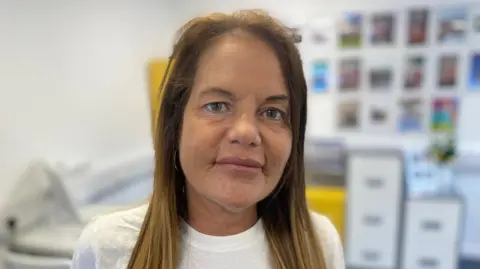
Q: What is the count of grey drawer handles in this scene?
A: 5